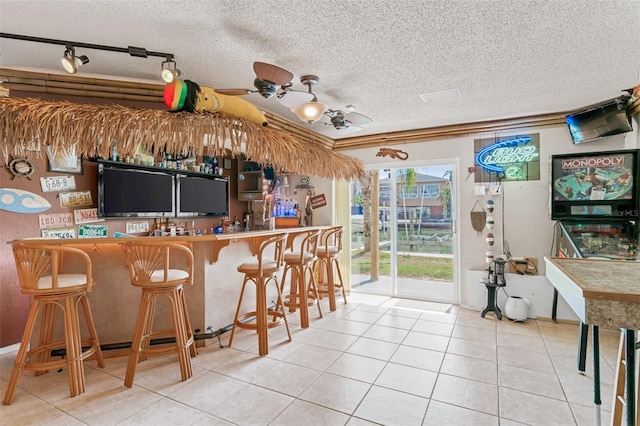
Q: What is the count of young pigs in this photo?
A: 0